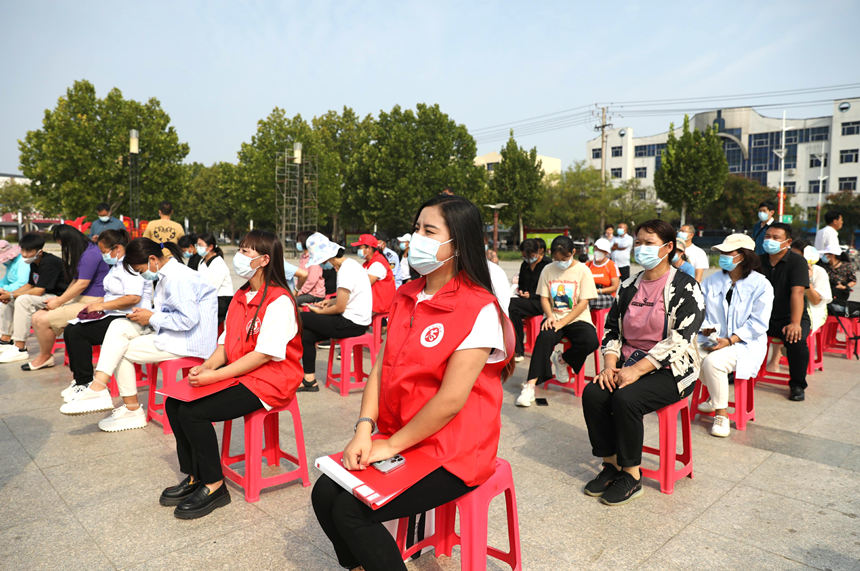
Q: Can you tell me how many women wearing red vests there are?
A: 3